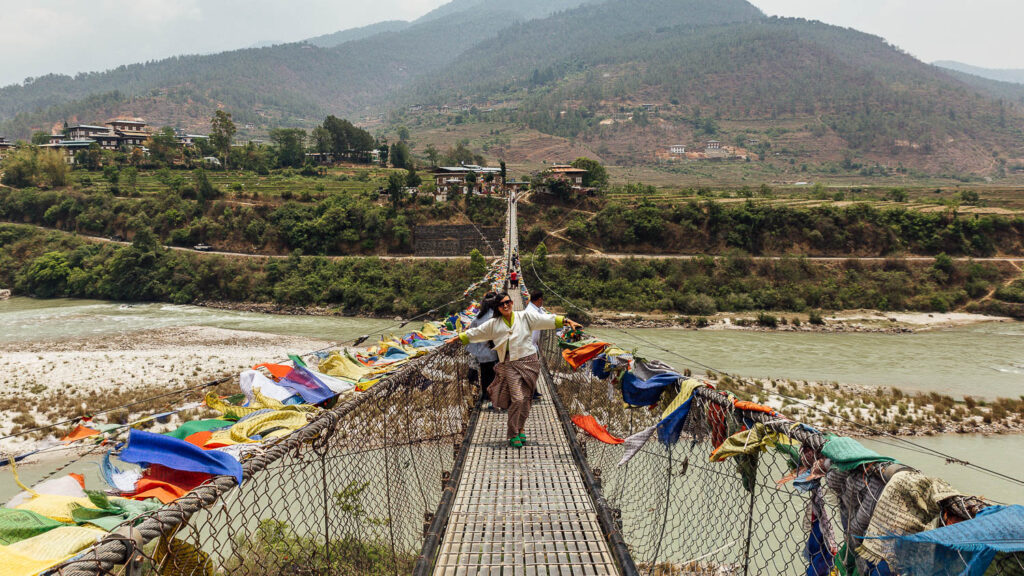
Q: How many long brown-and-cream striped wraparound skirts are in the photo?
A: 1